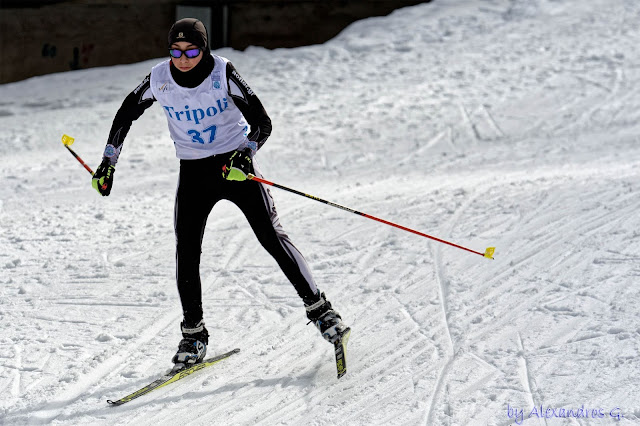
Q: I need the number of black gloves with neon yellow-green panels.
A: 2